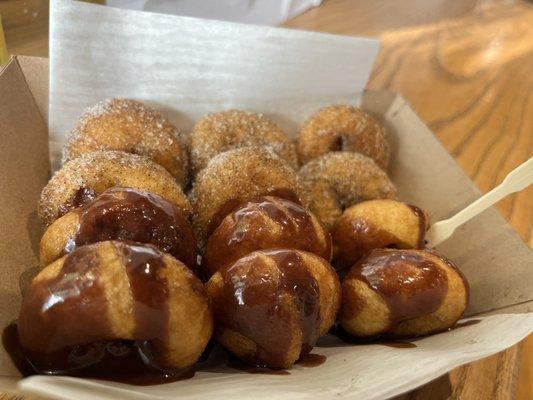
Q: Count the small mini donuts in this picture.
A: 12